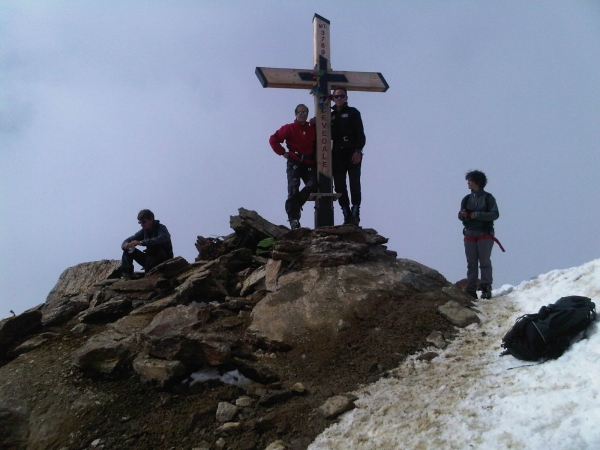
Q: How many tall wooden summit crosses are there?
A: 1